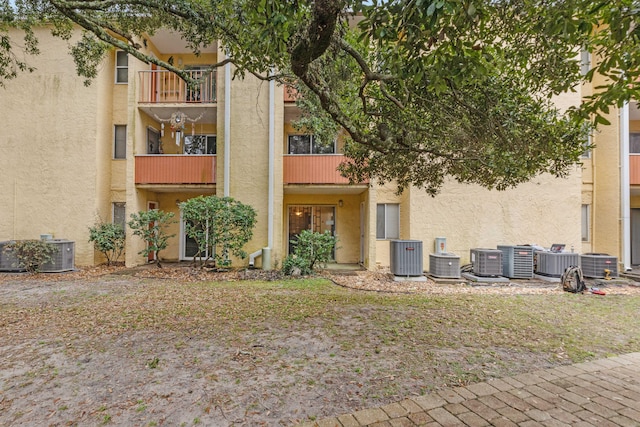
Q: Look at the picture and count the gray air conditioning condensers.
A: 8